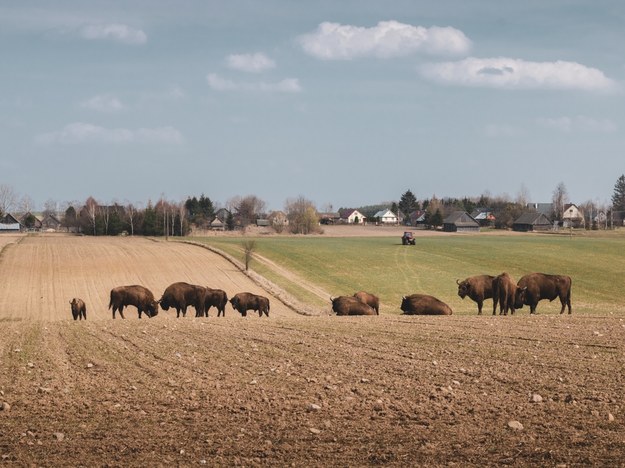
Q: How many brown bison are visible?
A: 11